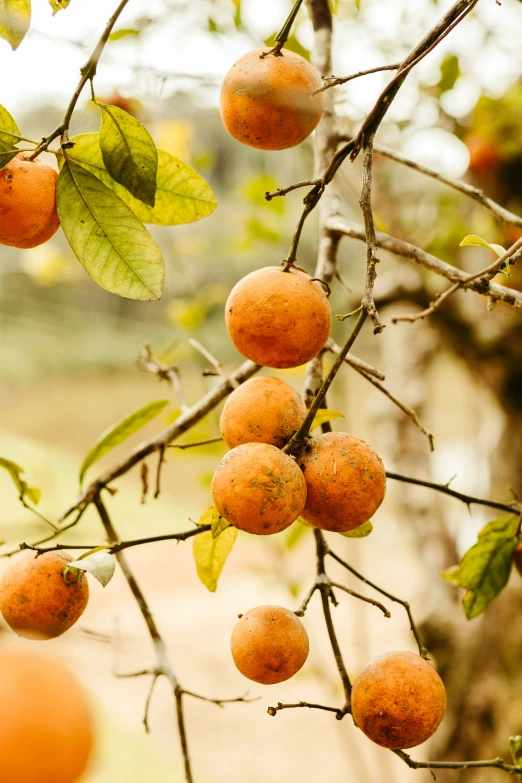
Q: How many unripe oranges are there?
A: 0